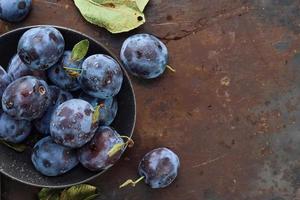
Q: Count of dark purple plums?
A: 15